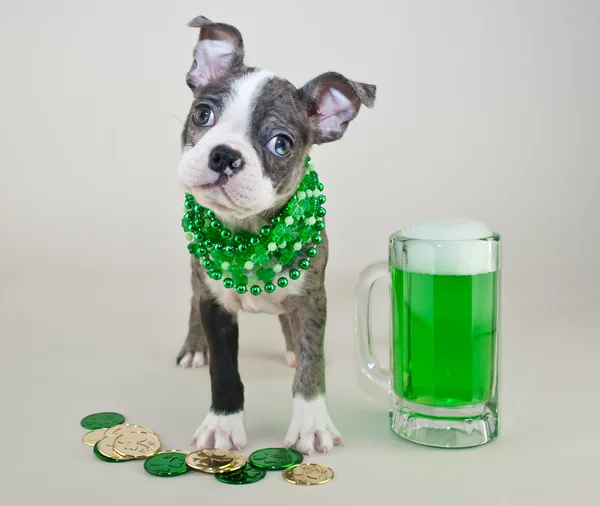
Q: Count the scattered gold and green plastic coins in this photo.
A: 13